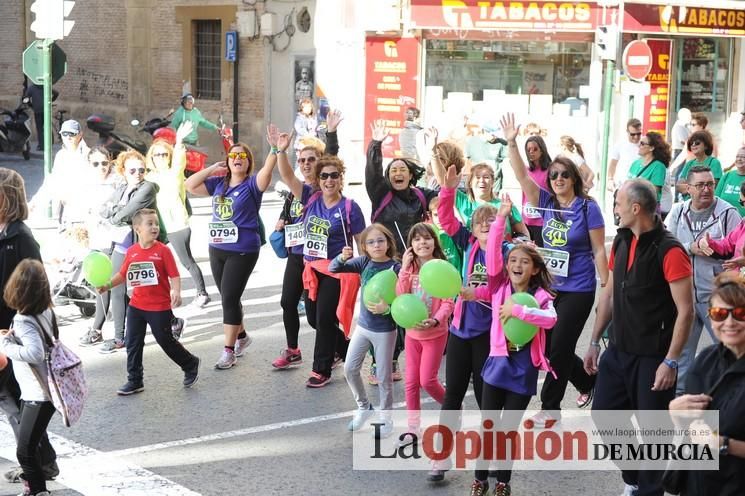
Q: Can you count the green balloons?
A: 5